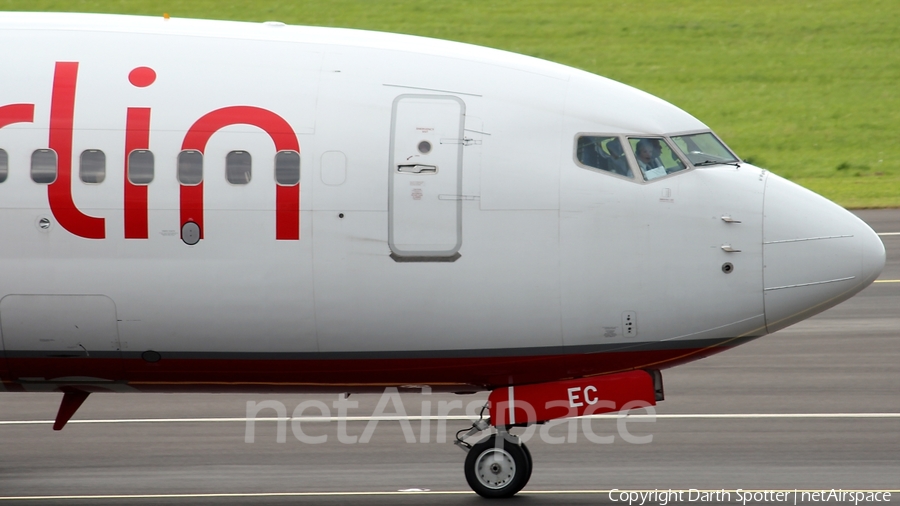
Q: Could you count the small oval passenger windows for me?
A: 7